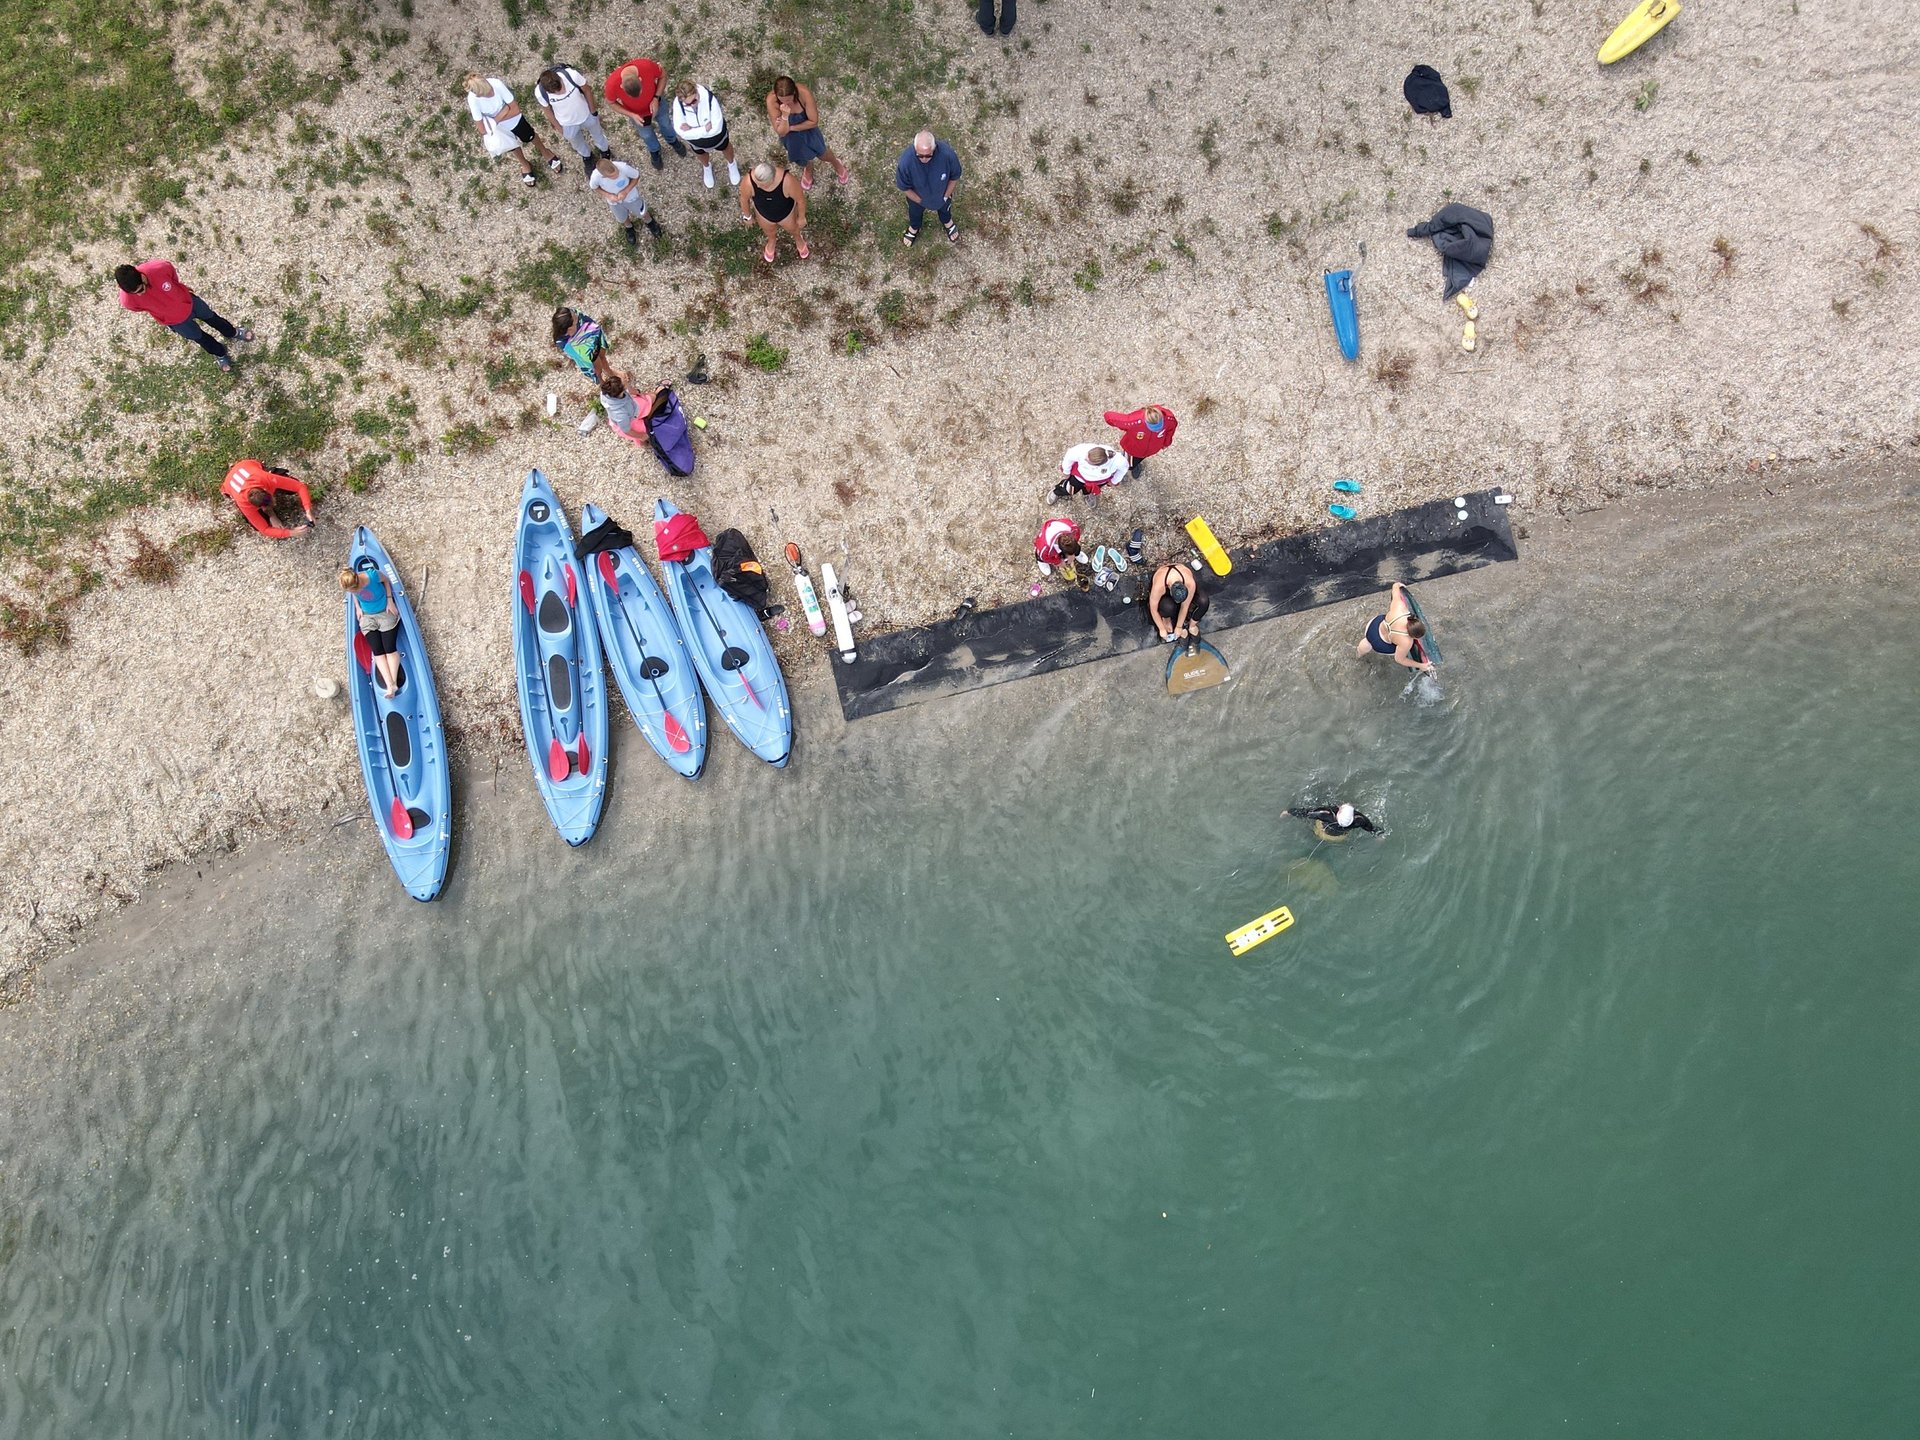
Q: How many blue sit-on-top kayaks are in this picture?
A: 4